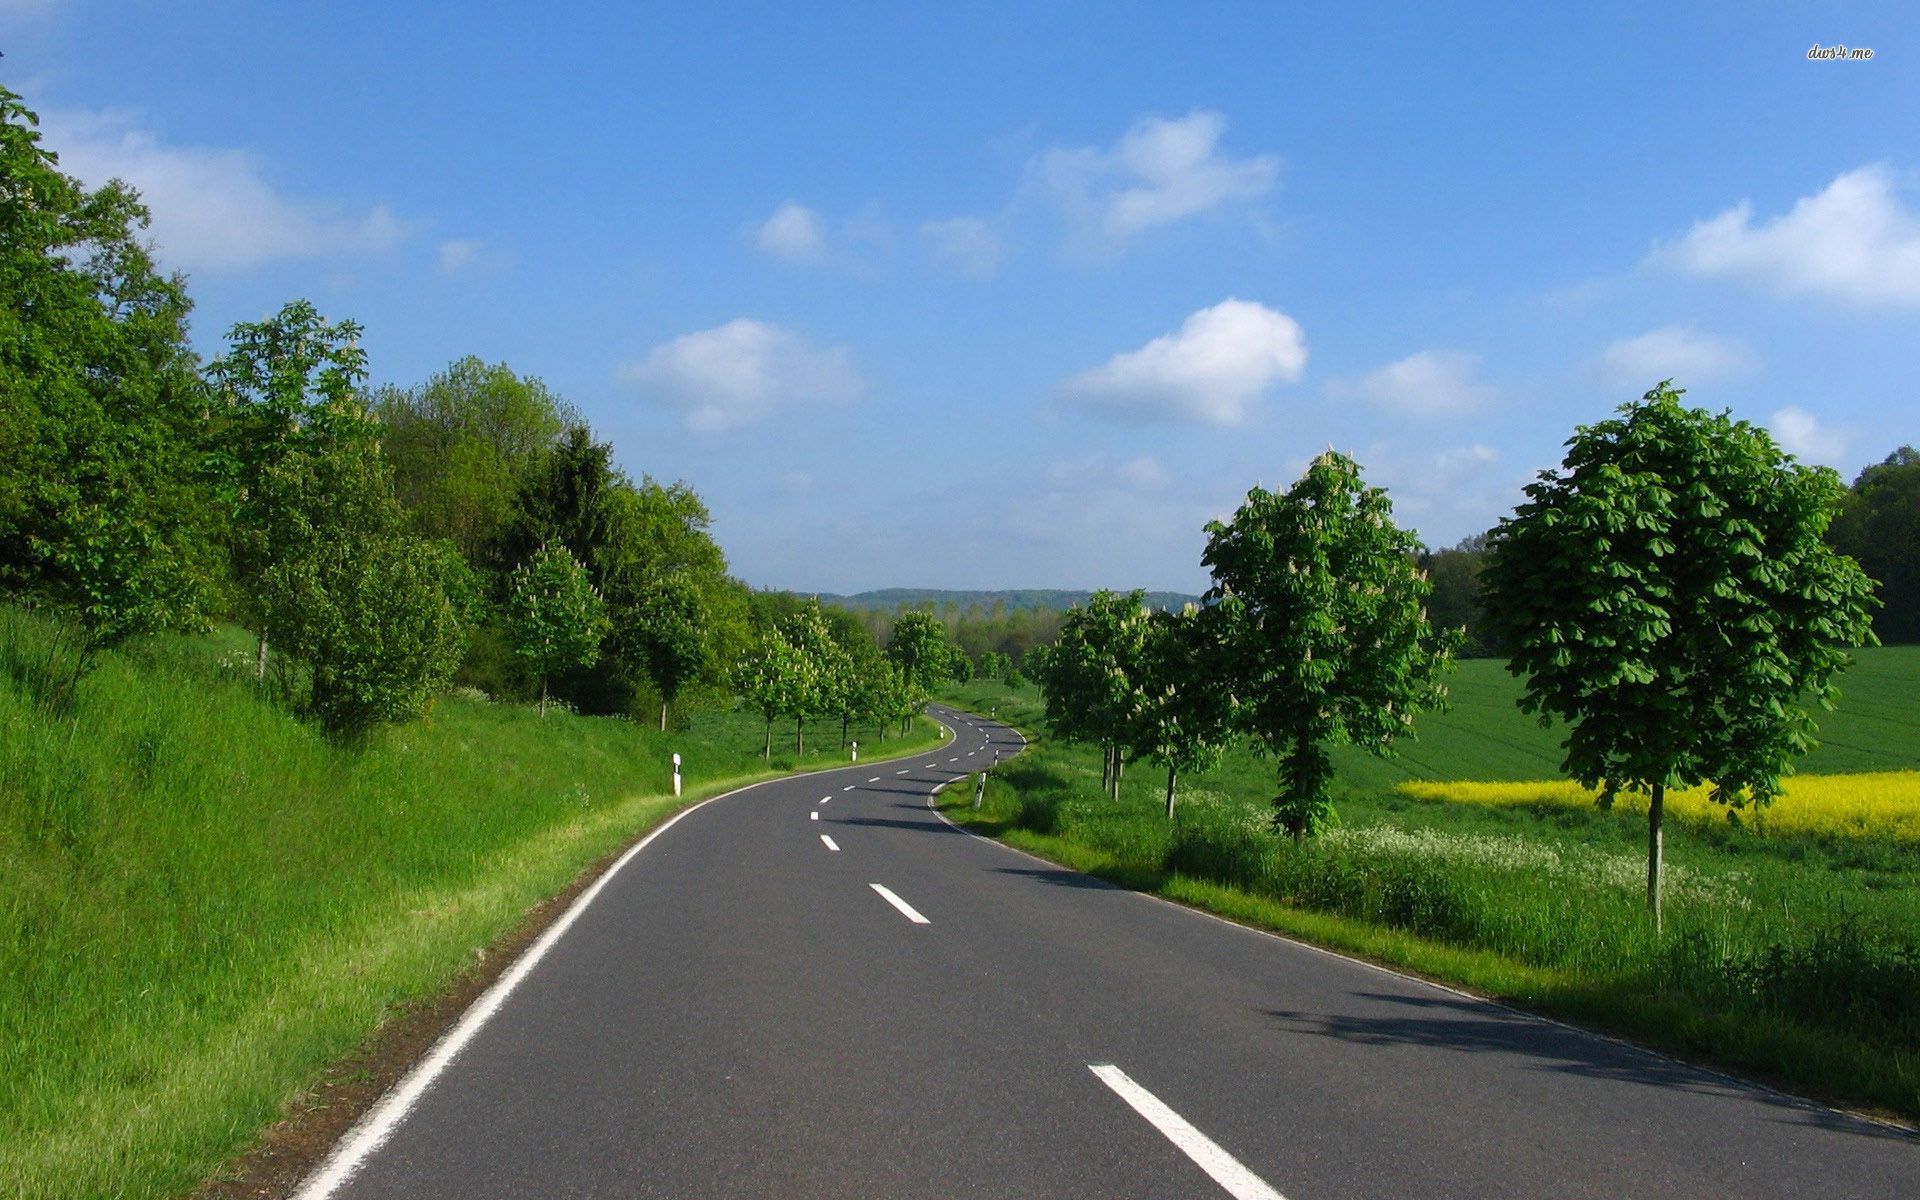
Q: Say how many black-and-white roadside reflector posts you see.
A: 6